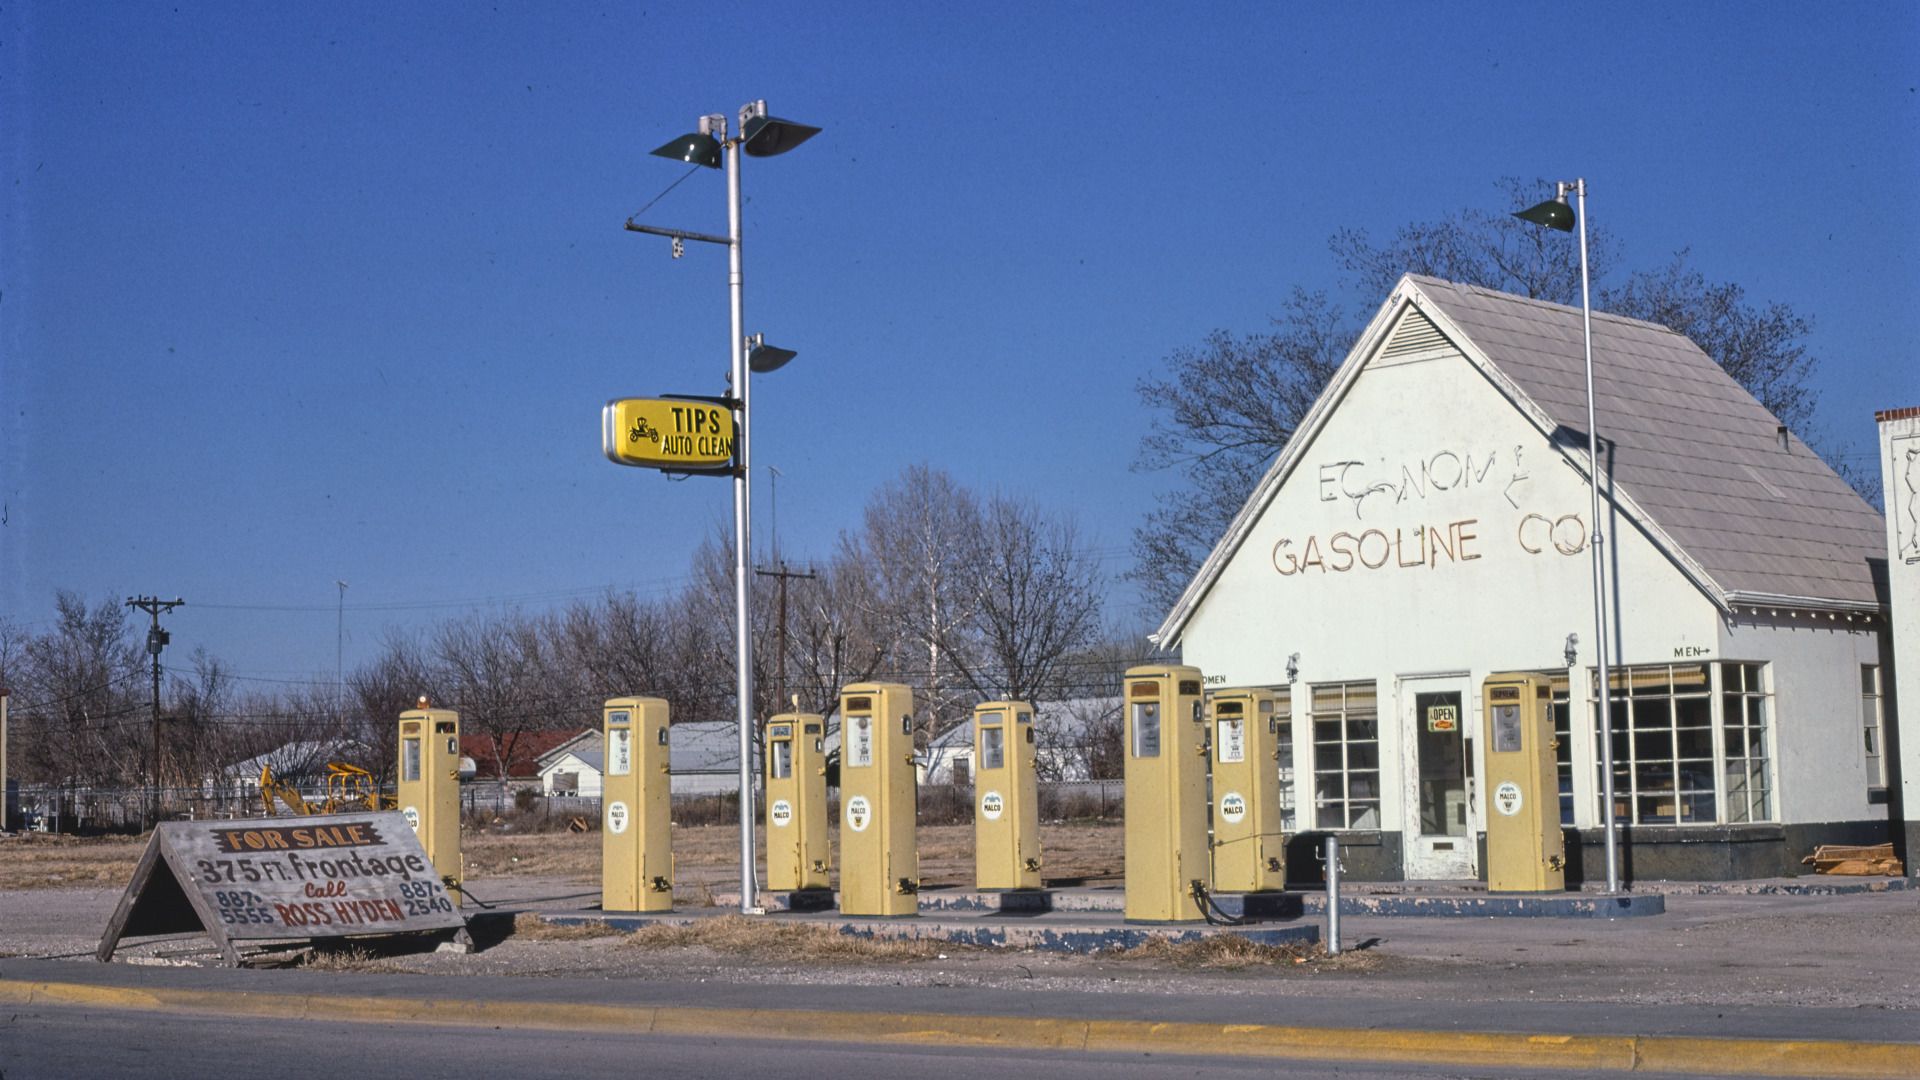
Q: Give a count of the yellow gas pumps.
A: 8